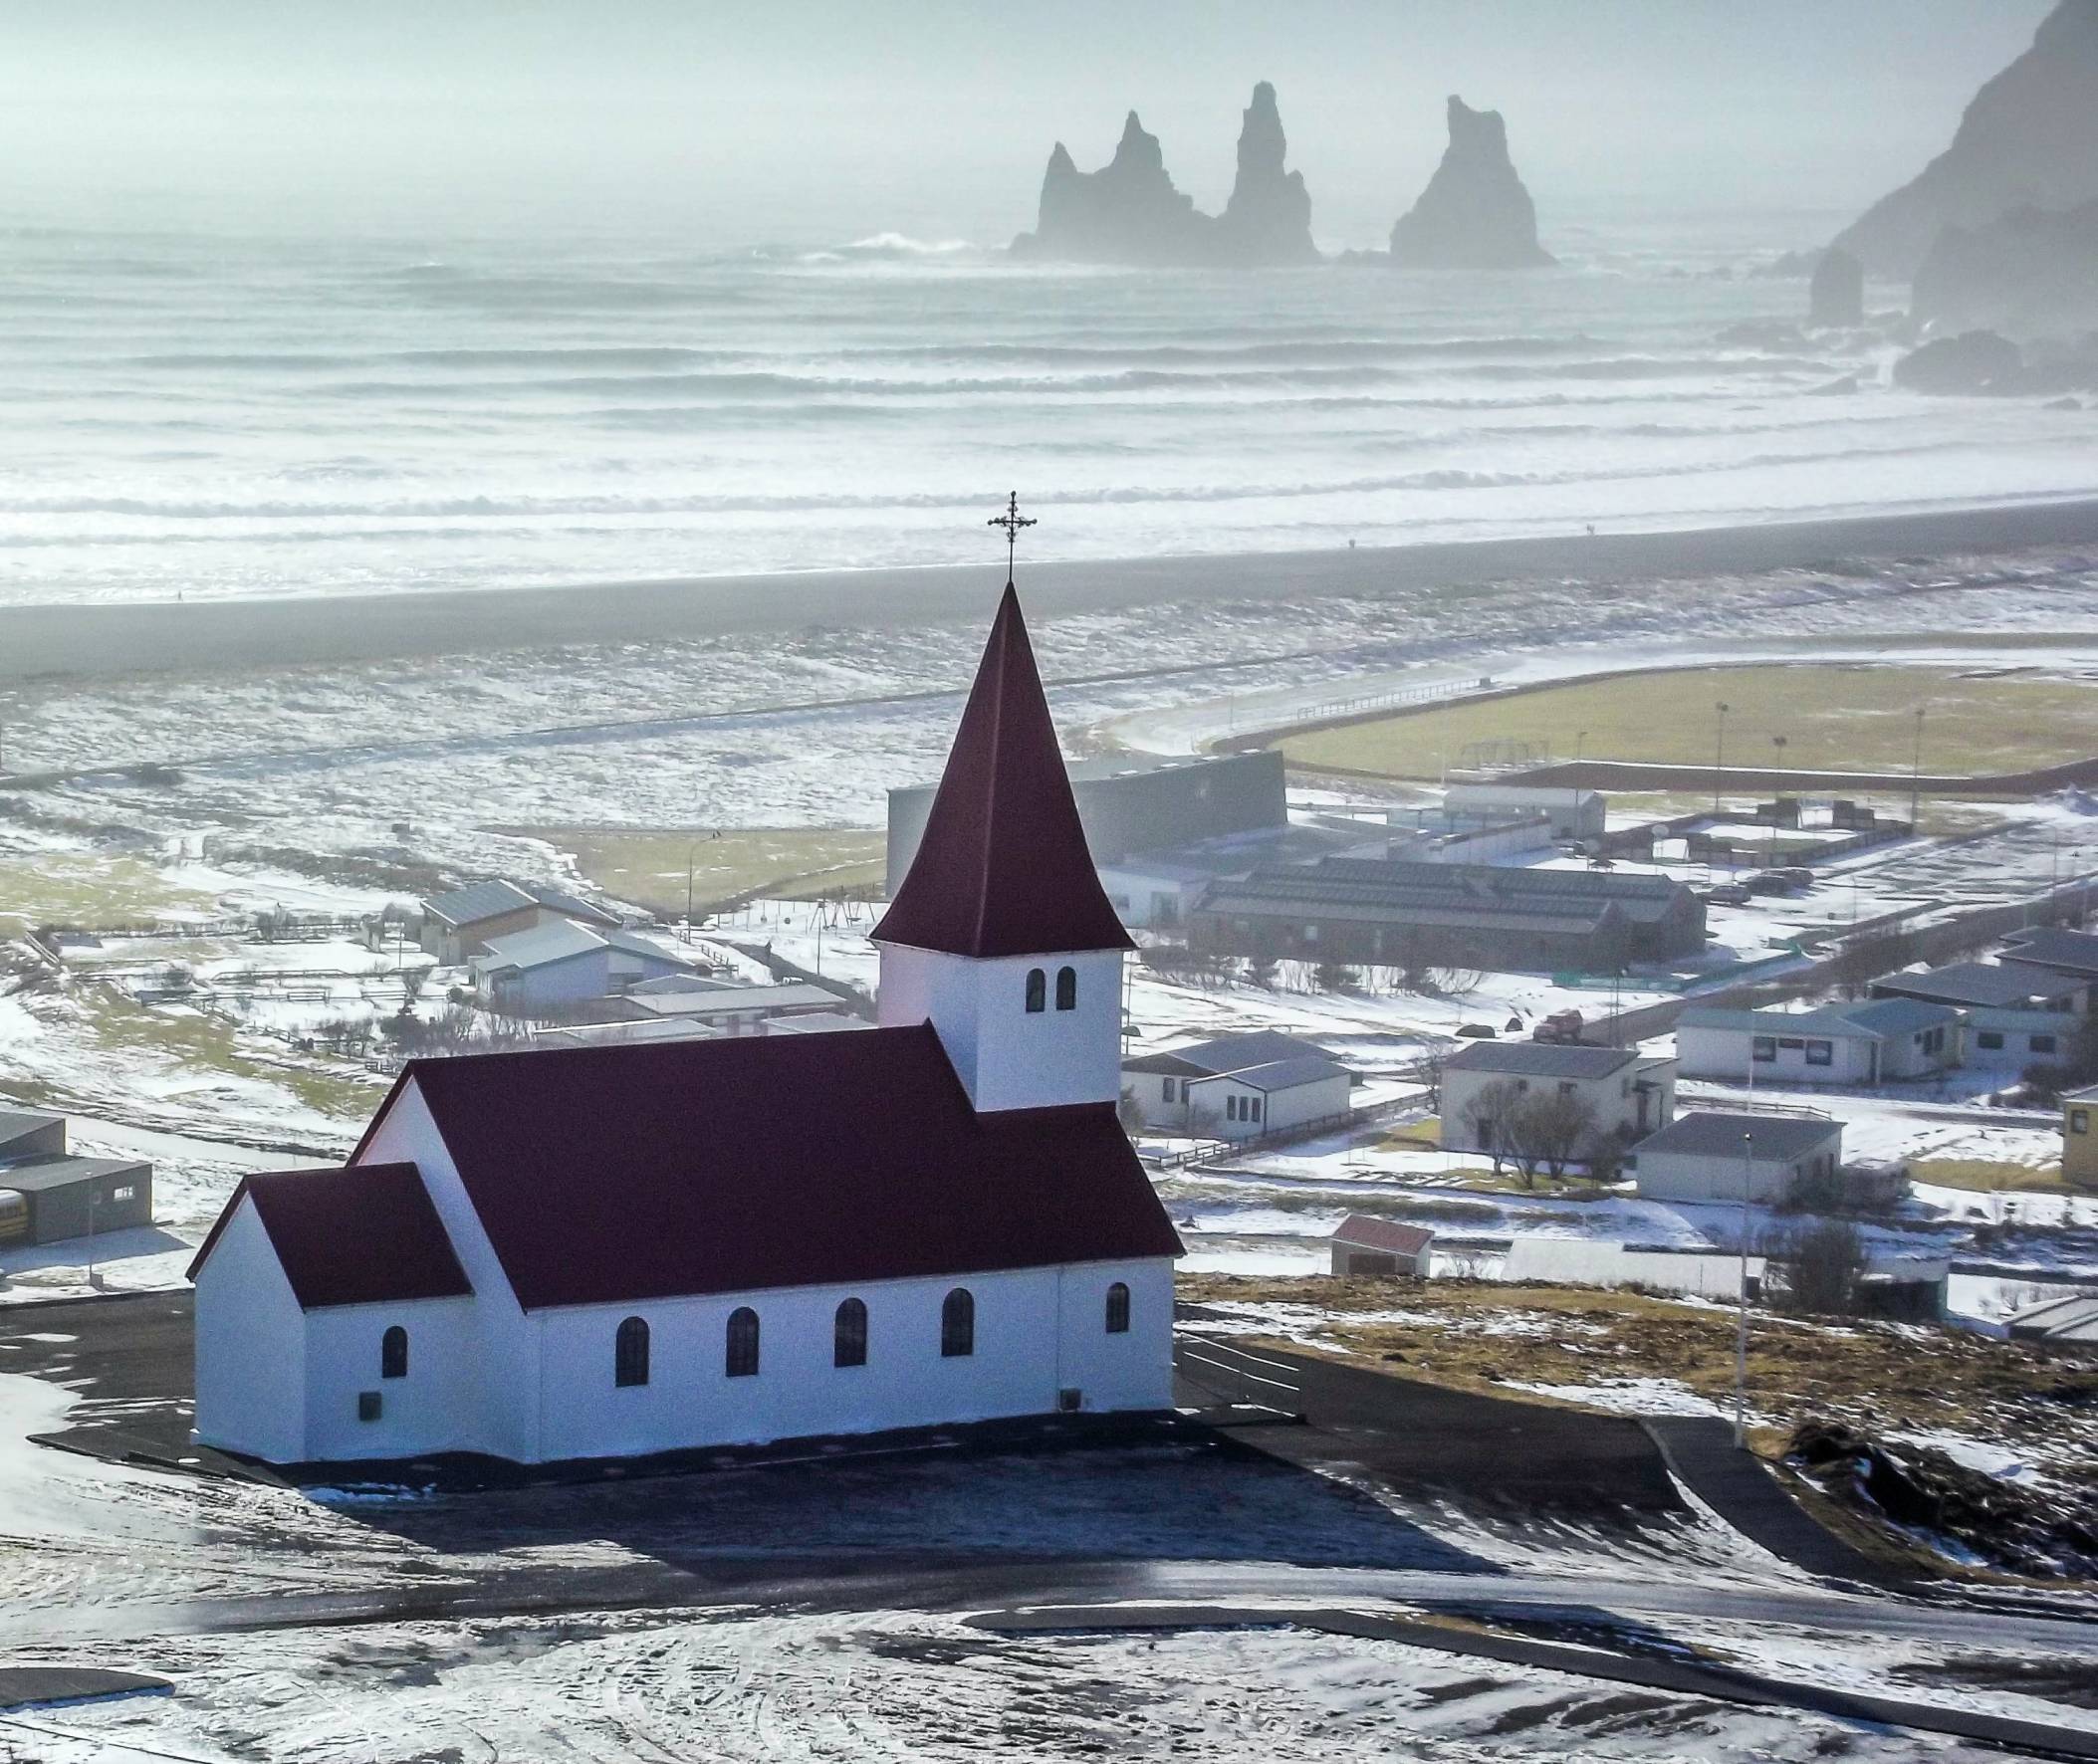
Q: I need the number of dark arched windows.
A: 8